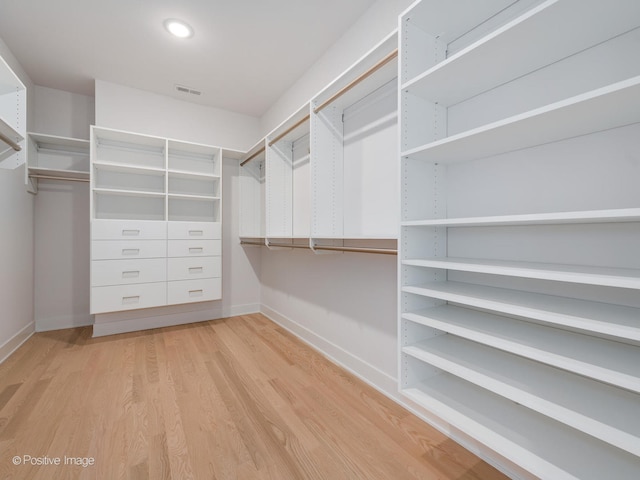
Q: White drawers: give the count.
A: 8